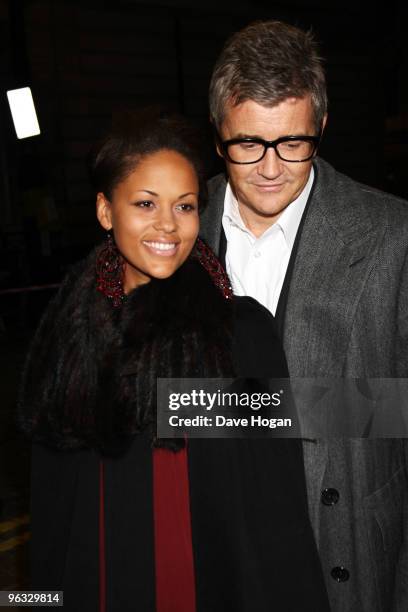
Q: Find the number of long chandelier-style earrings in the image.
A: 2